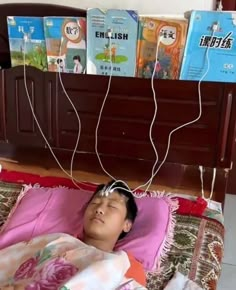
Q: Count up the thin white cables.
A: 5